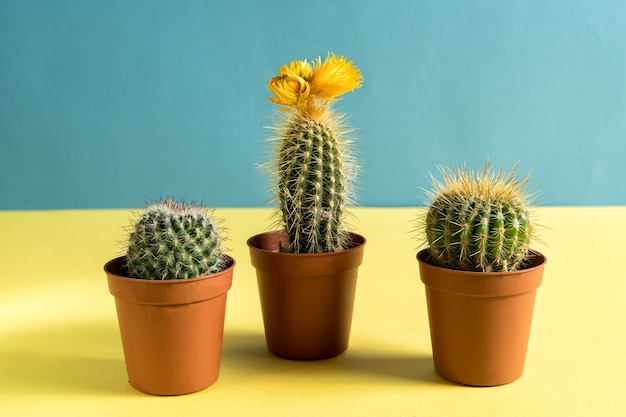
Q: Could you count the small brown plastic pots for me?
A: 3